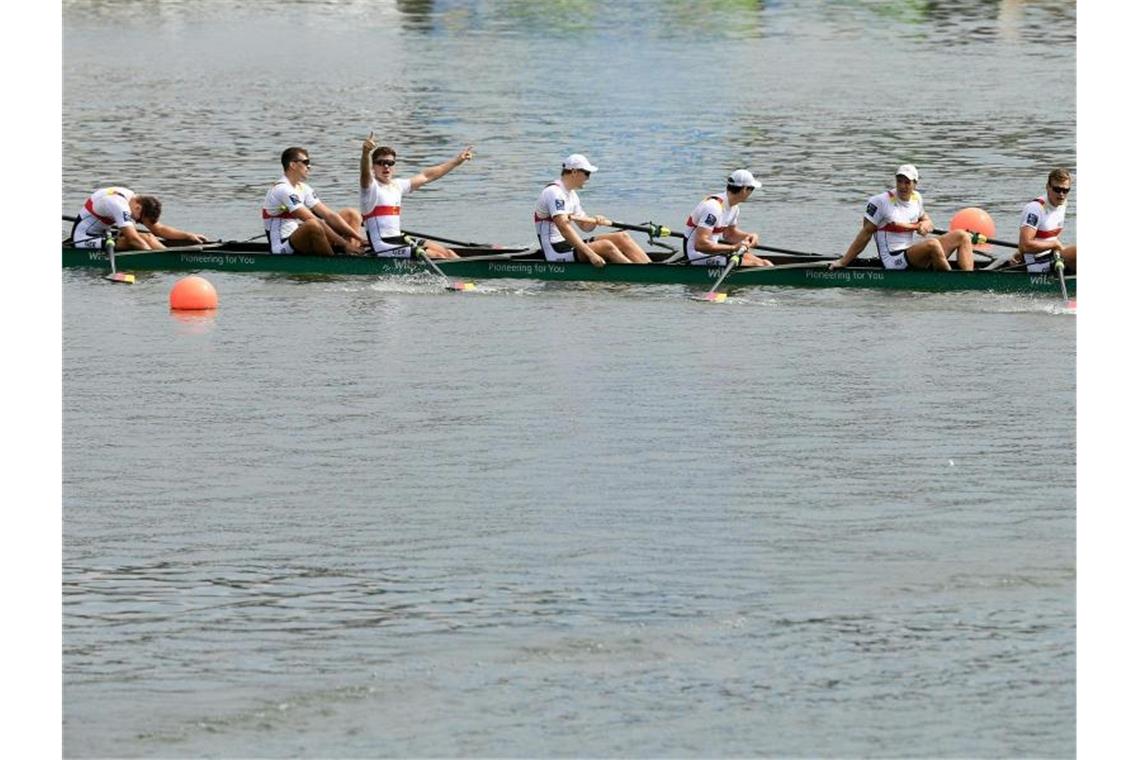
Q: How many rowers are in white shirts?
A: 7